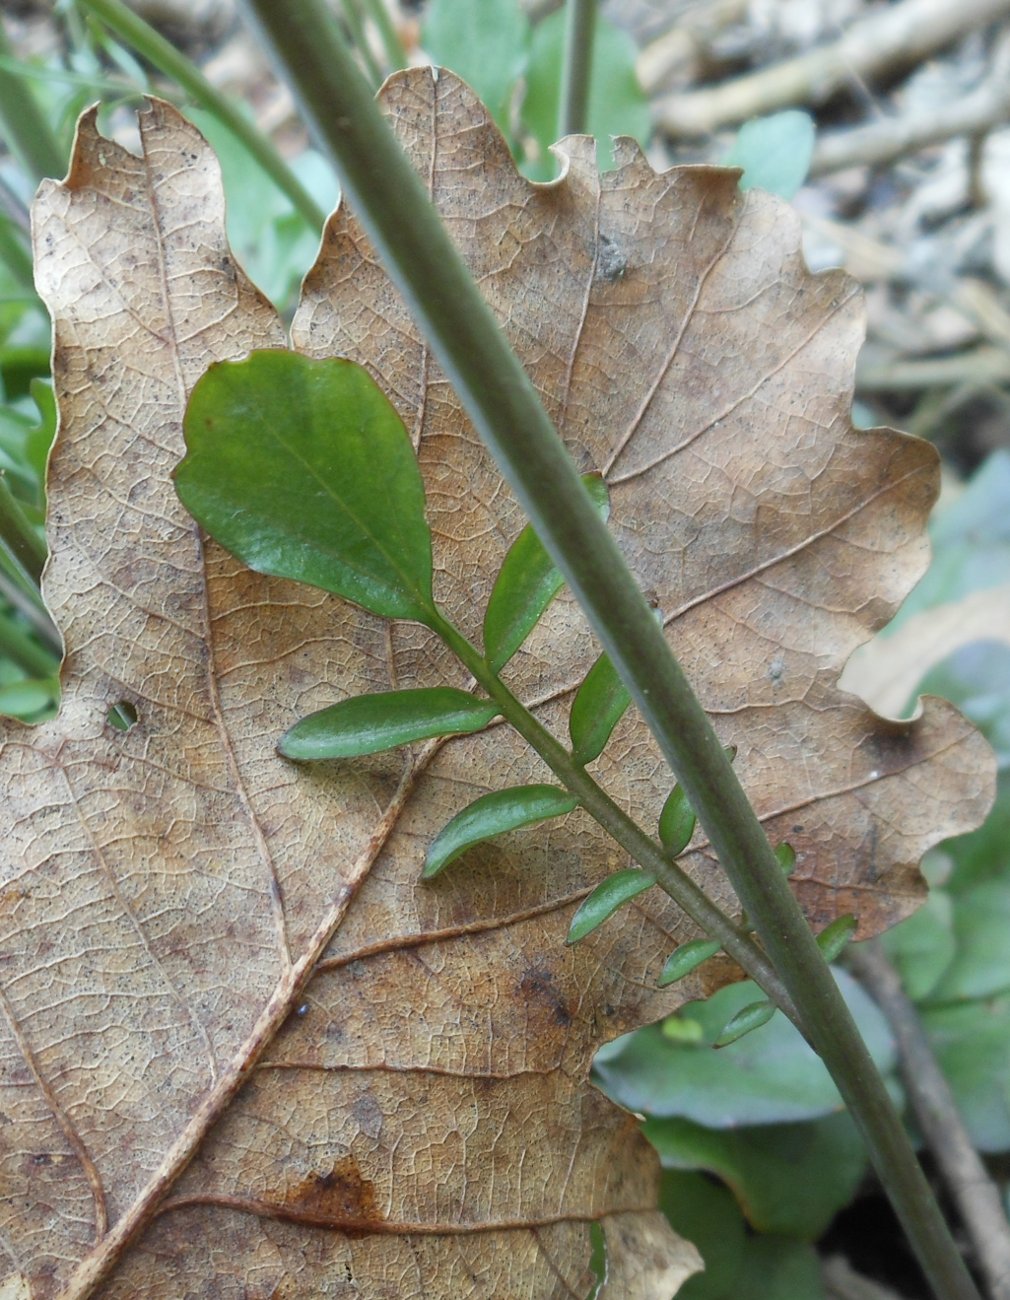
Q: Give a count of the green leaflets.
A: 11